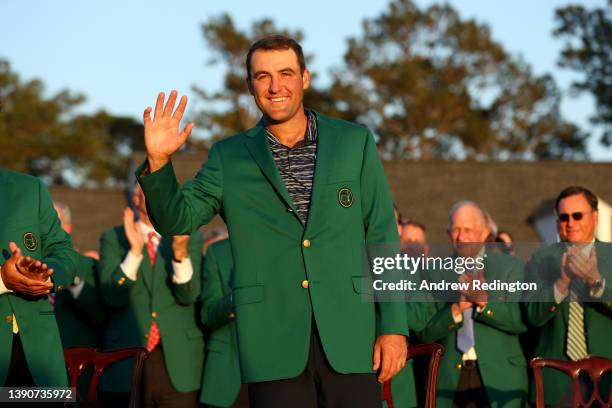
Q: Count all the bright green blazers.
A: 8